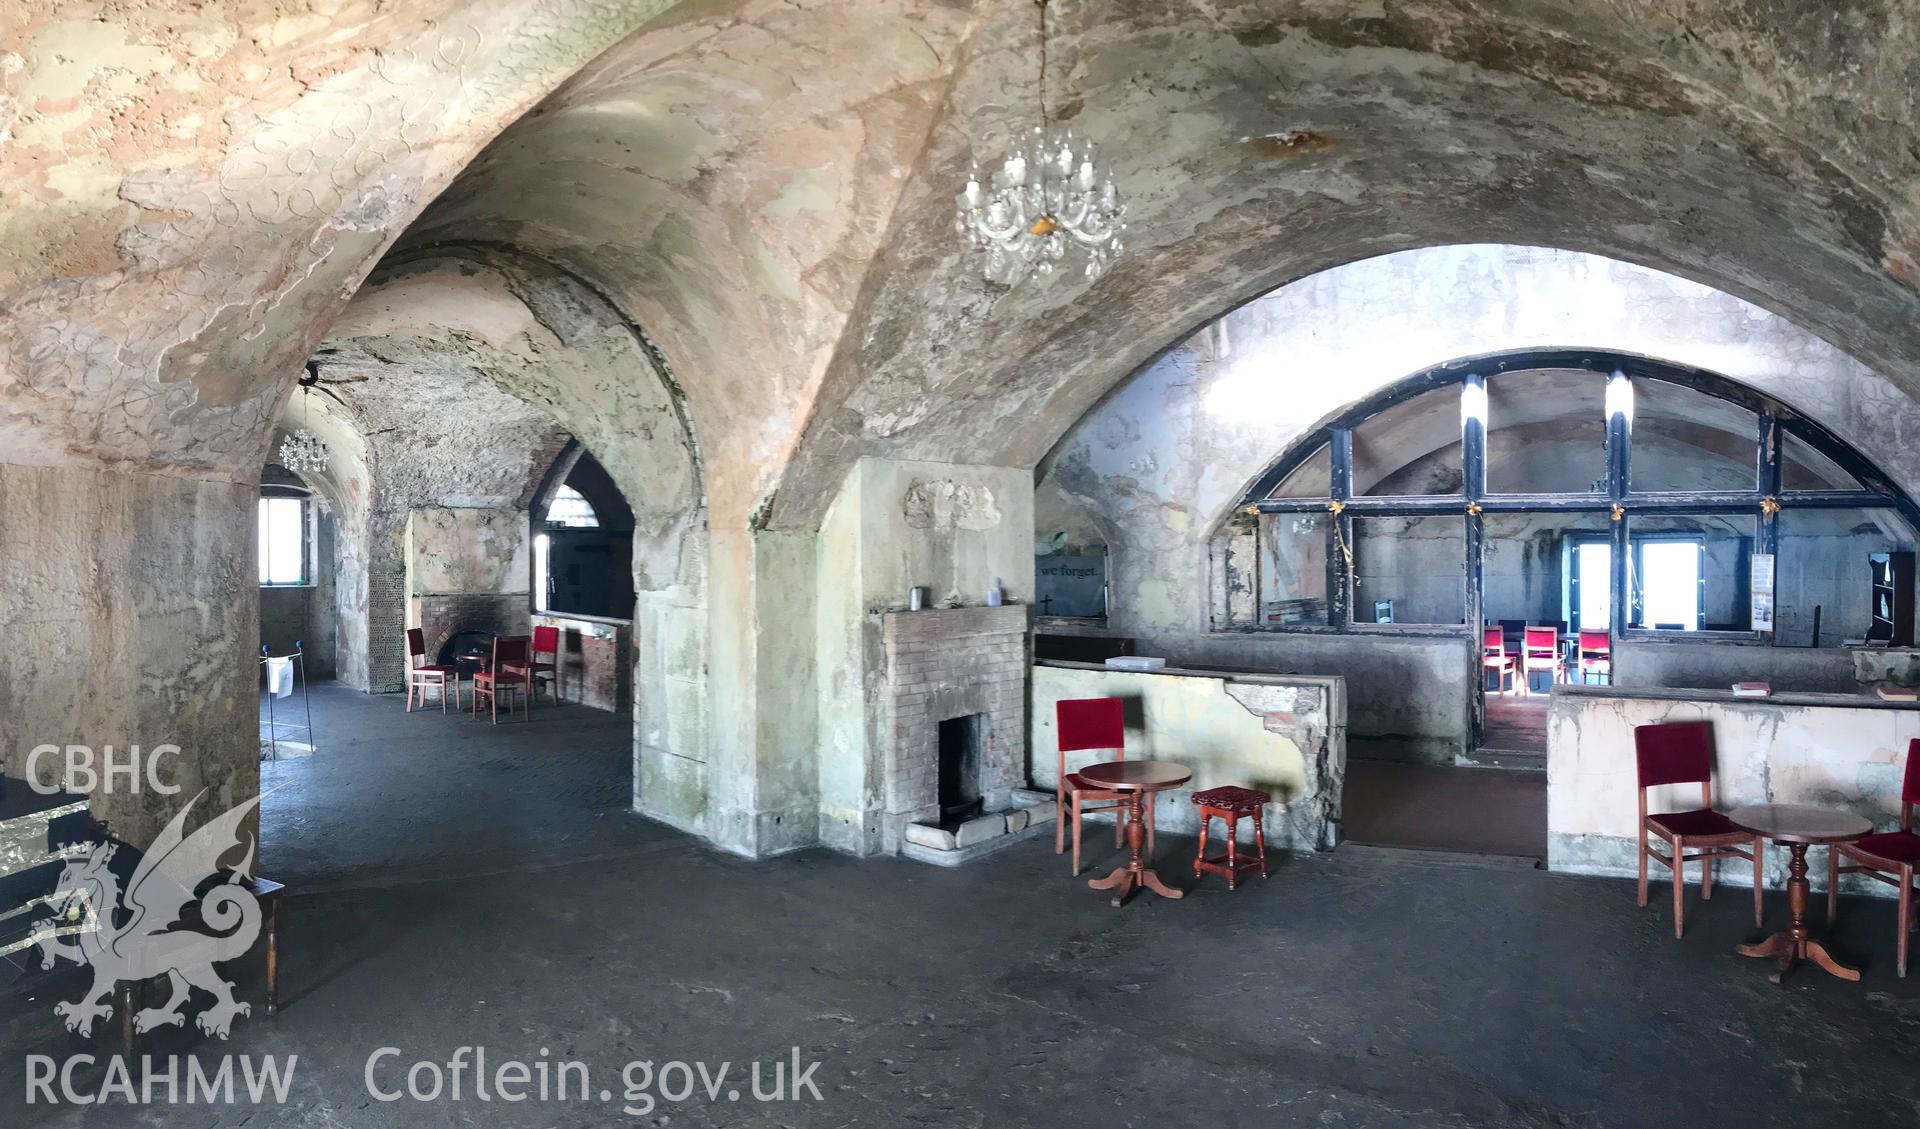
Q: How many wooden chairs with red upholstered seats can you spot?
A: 9